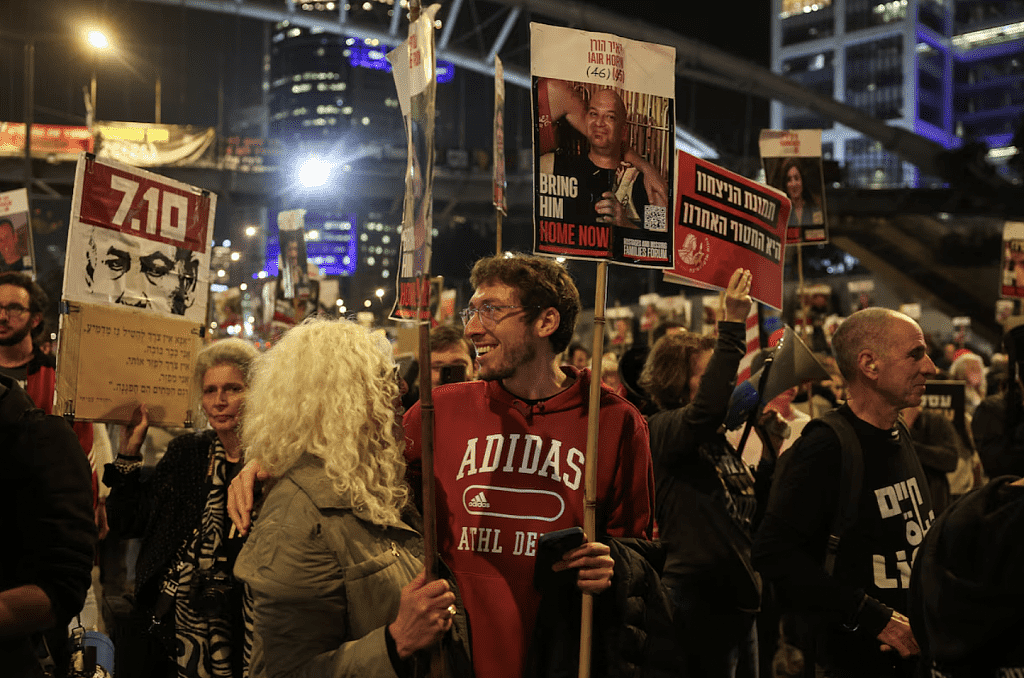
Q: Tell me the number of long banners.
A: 2